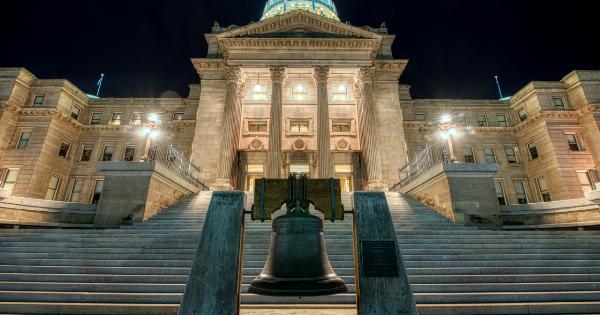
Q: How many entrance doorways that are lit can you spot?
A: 3